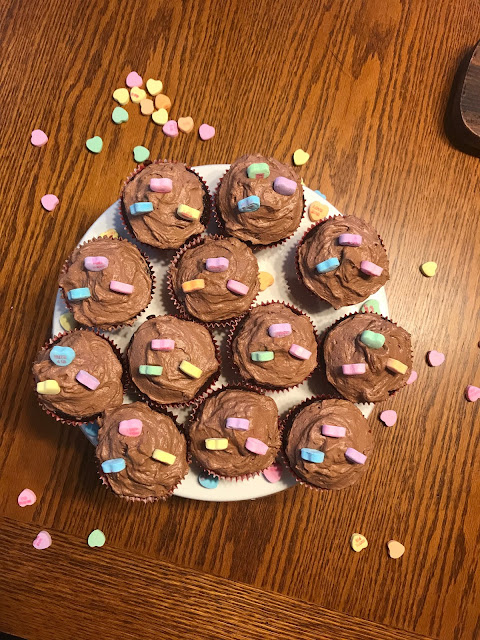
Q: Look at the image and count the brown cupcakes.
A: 12